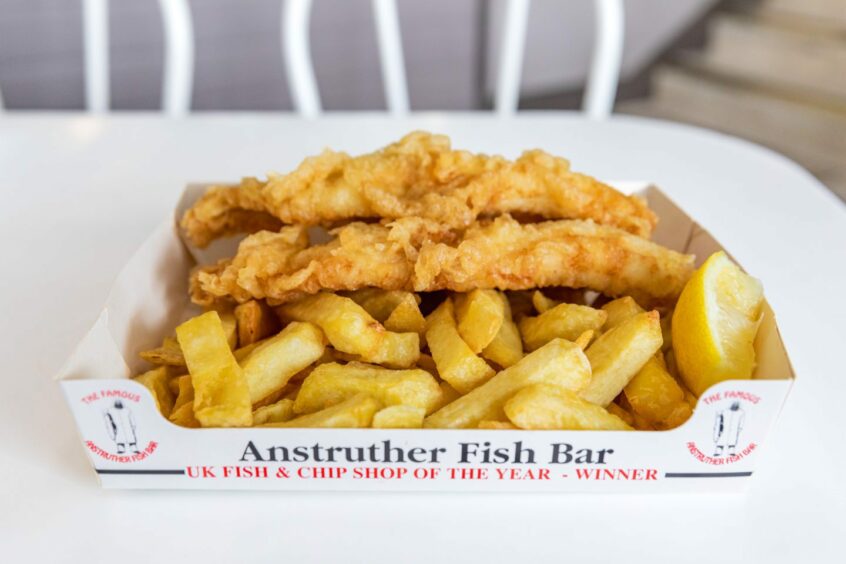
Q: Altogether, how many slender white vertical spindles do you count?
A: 6